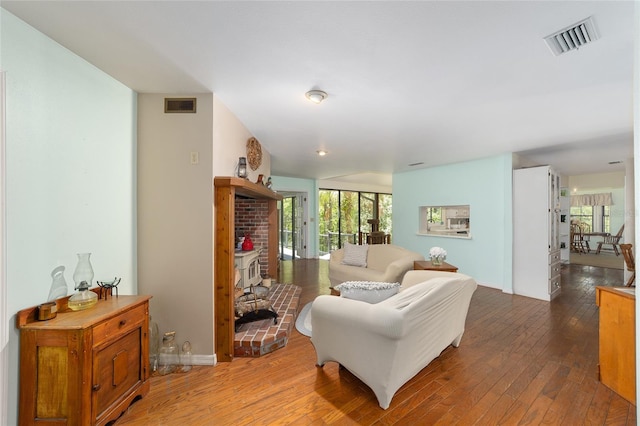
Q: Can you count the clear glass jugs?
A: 3